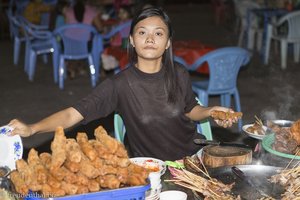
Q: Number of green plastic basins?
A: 1